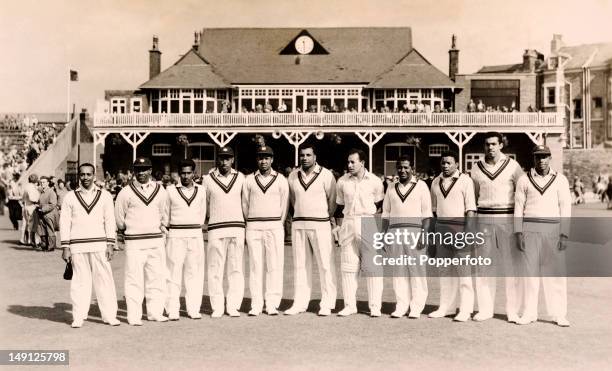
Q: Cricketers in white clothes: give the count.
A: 11